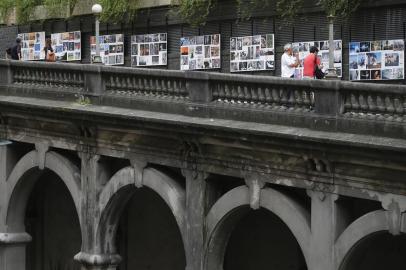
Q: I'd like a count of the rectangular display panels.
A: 8